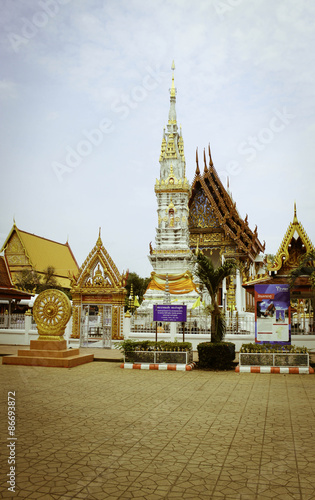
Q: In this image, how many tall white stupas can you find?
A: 1